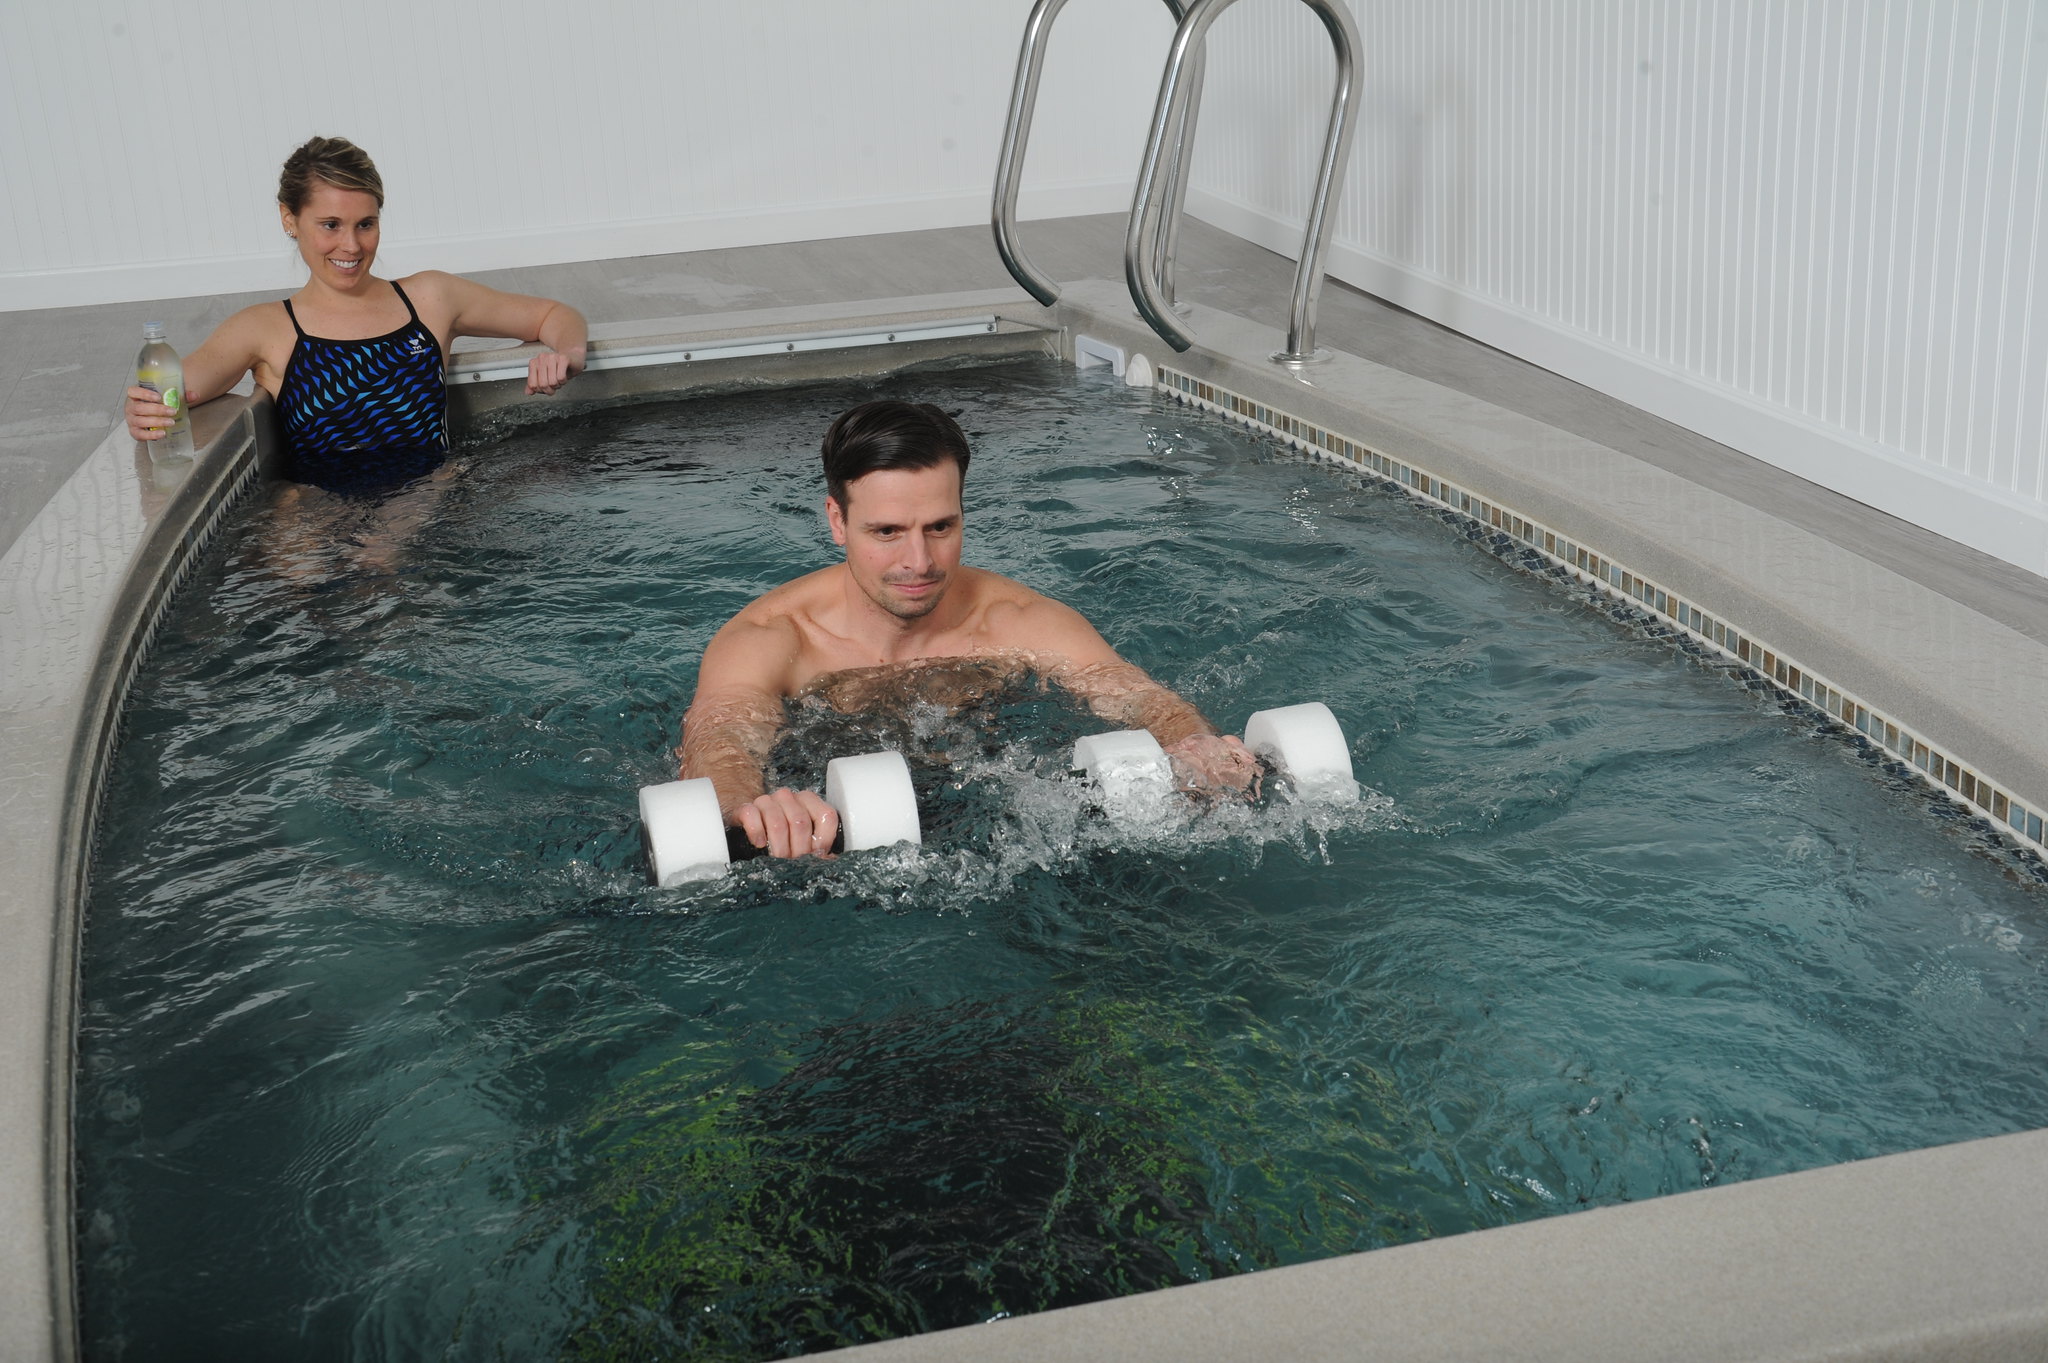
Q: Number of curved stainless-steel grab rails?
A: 2